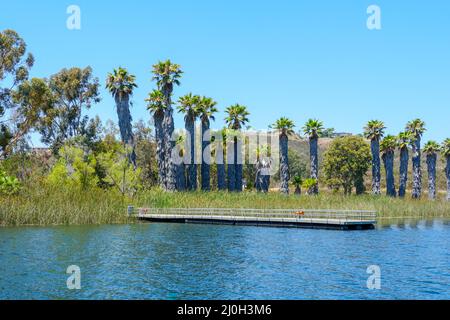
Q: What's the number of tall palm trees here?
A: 14